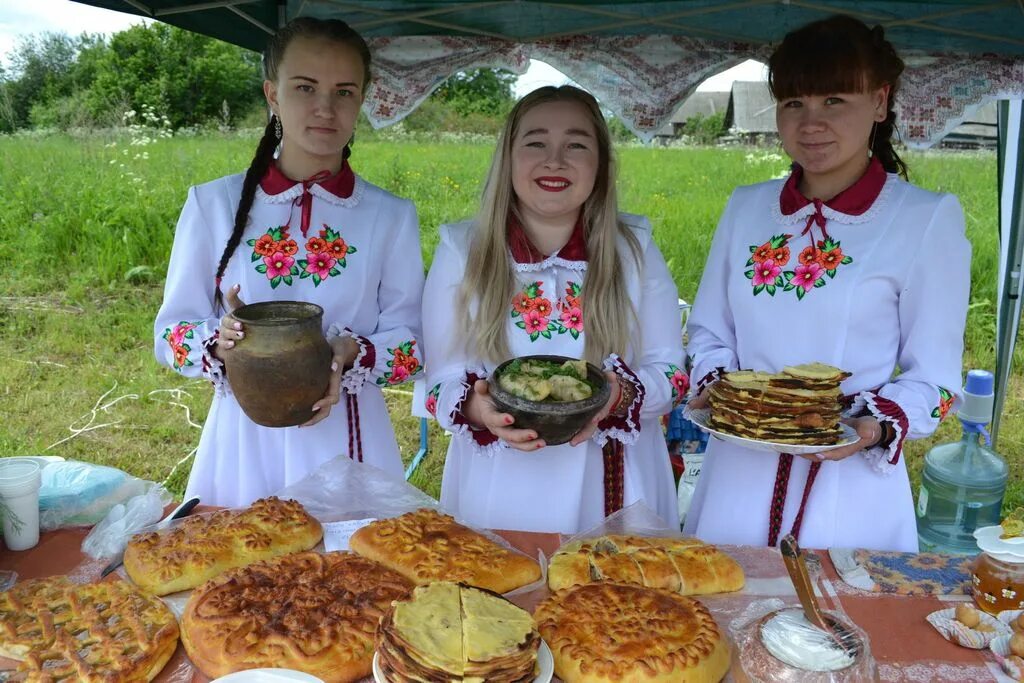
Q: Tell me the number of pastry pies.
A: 6